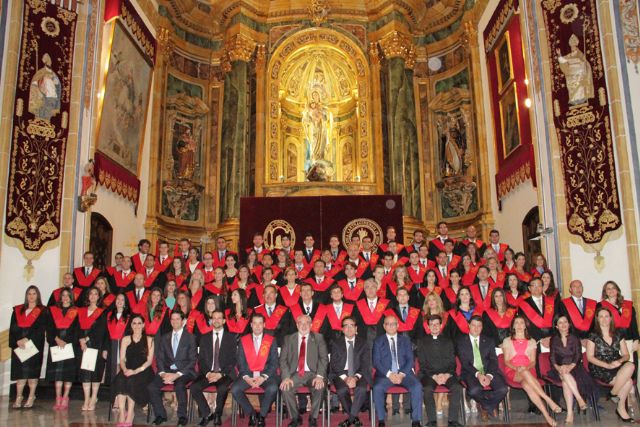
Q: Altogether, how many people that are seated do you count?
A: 12